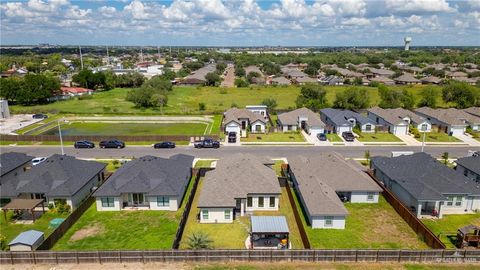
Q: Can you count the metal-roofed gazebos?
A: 1